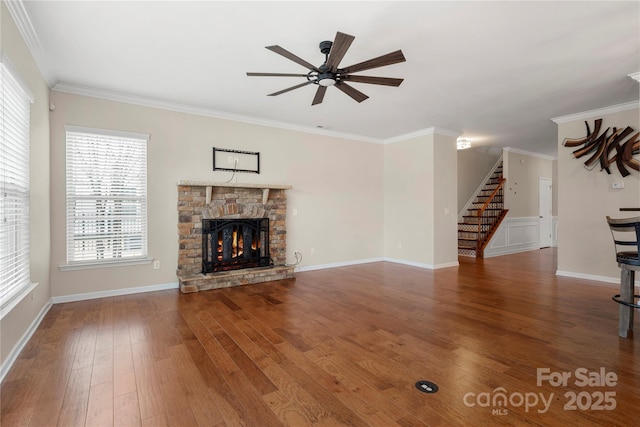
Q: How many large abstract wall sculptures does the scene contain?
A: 1